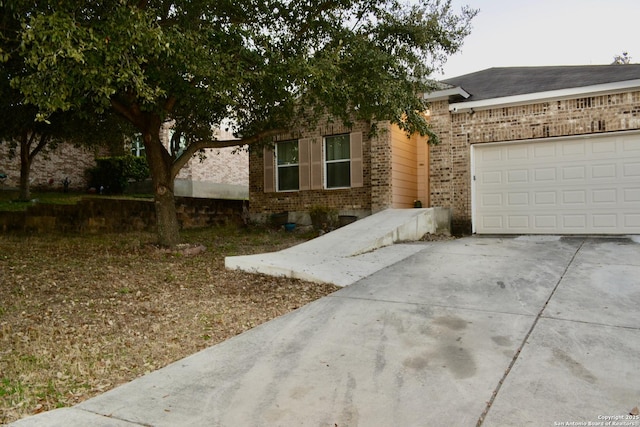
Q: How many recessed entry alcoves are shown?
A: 1